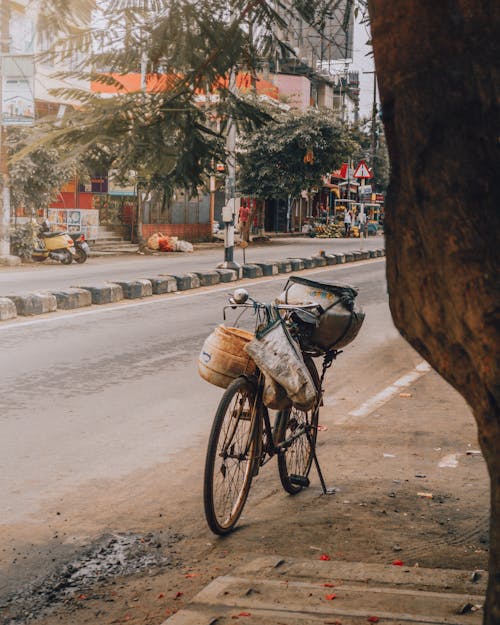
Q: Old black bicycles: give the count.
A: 1